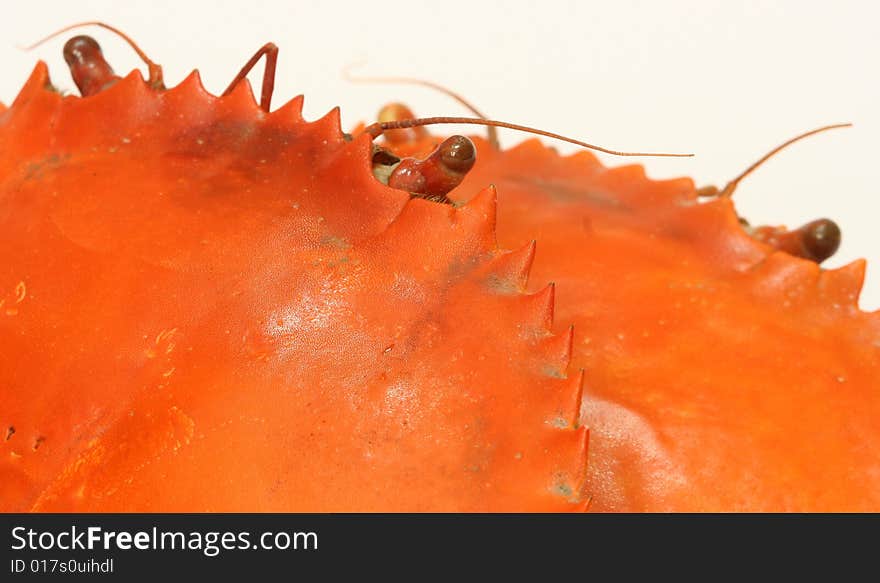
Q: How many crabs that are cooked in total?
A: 2